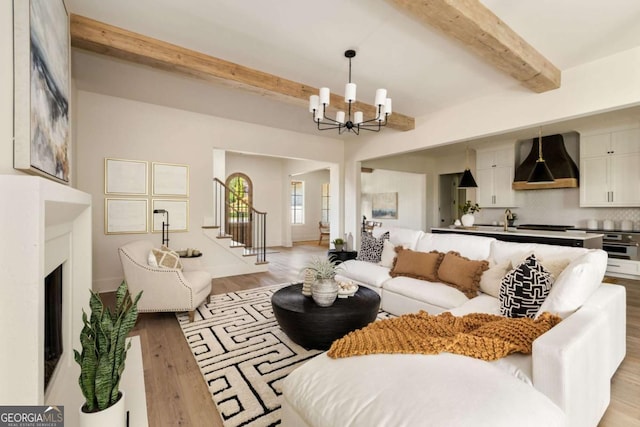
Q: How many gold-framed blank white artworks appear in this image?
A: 4